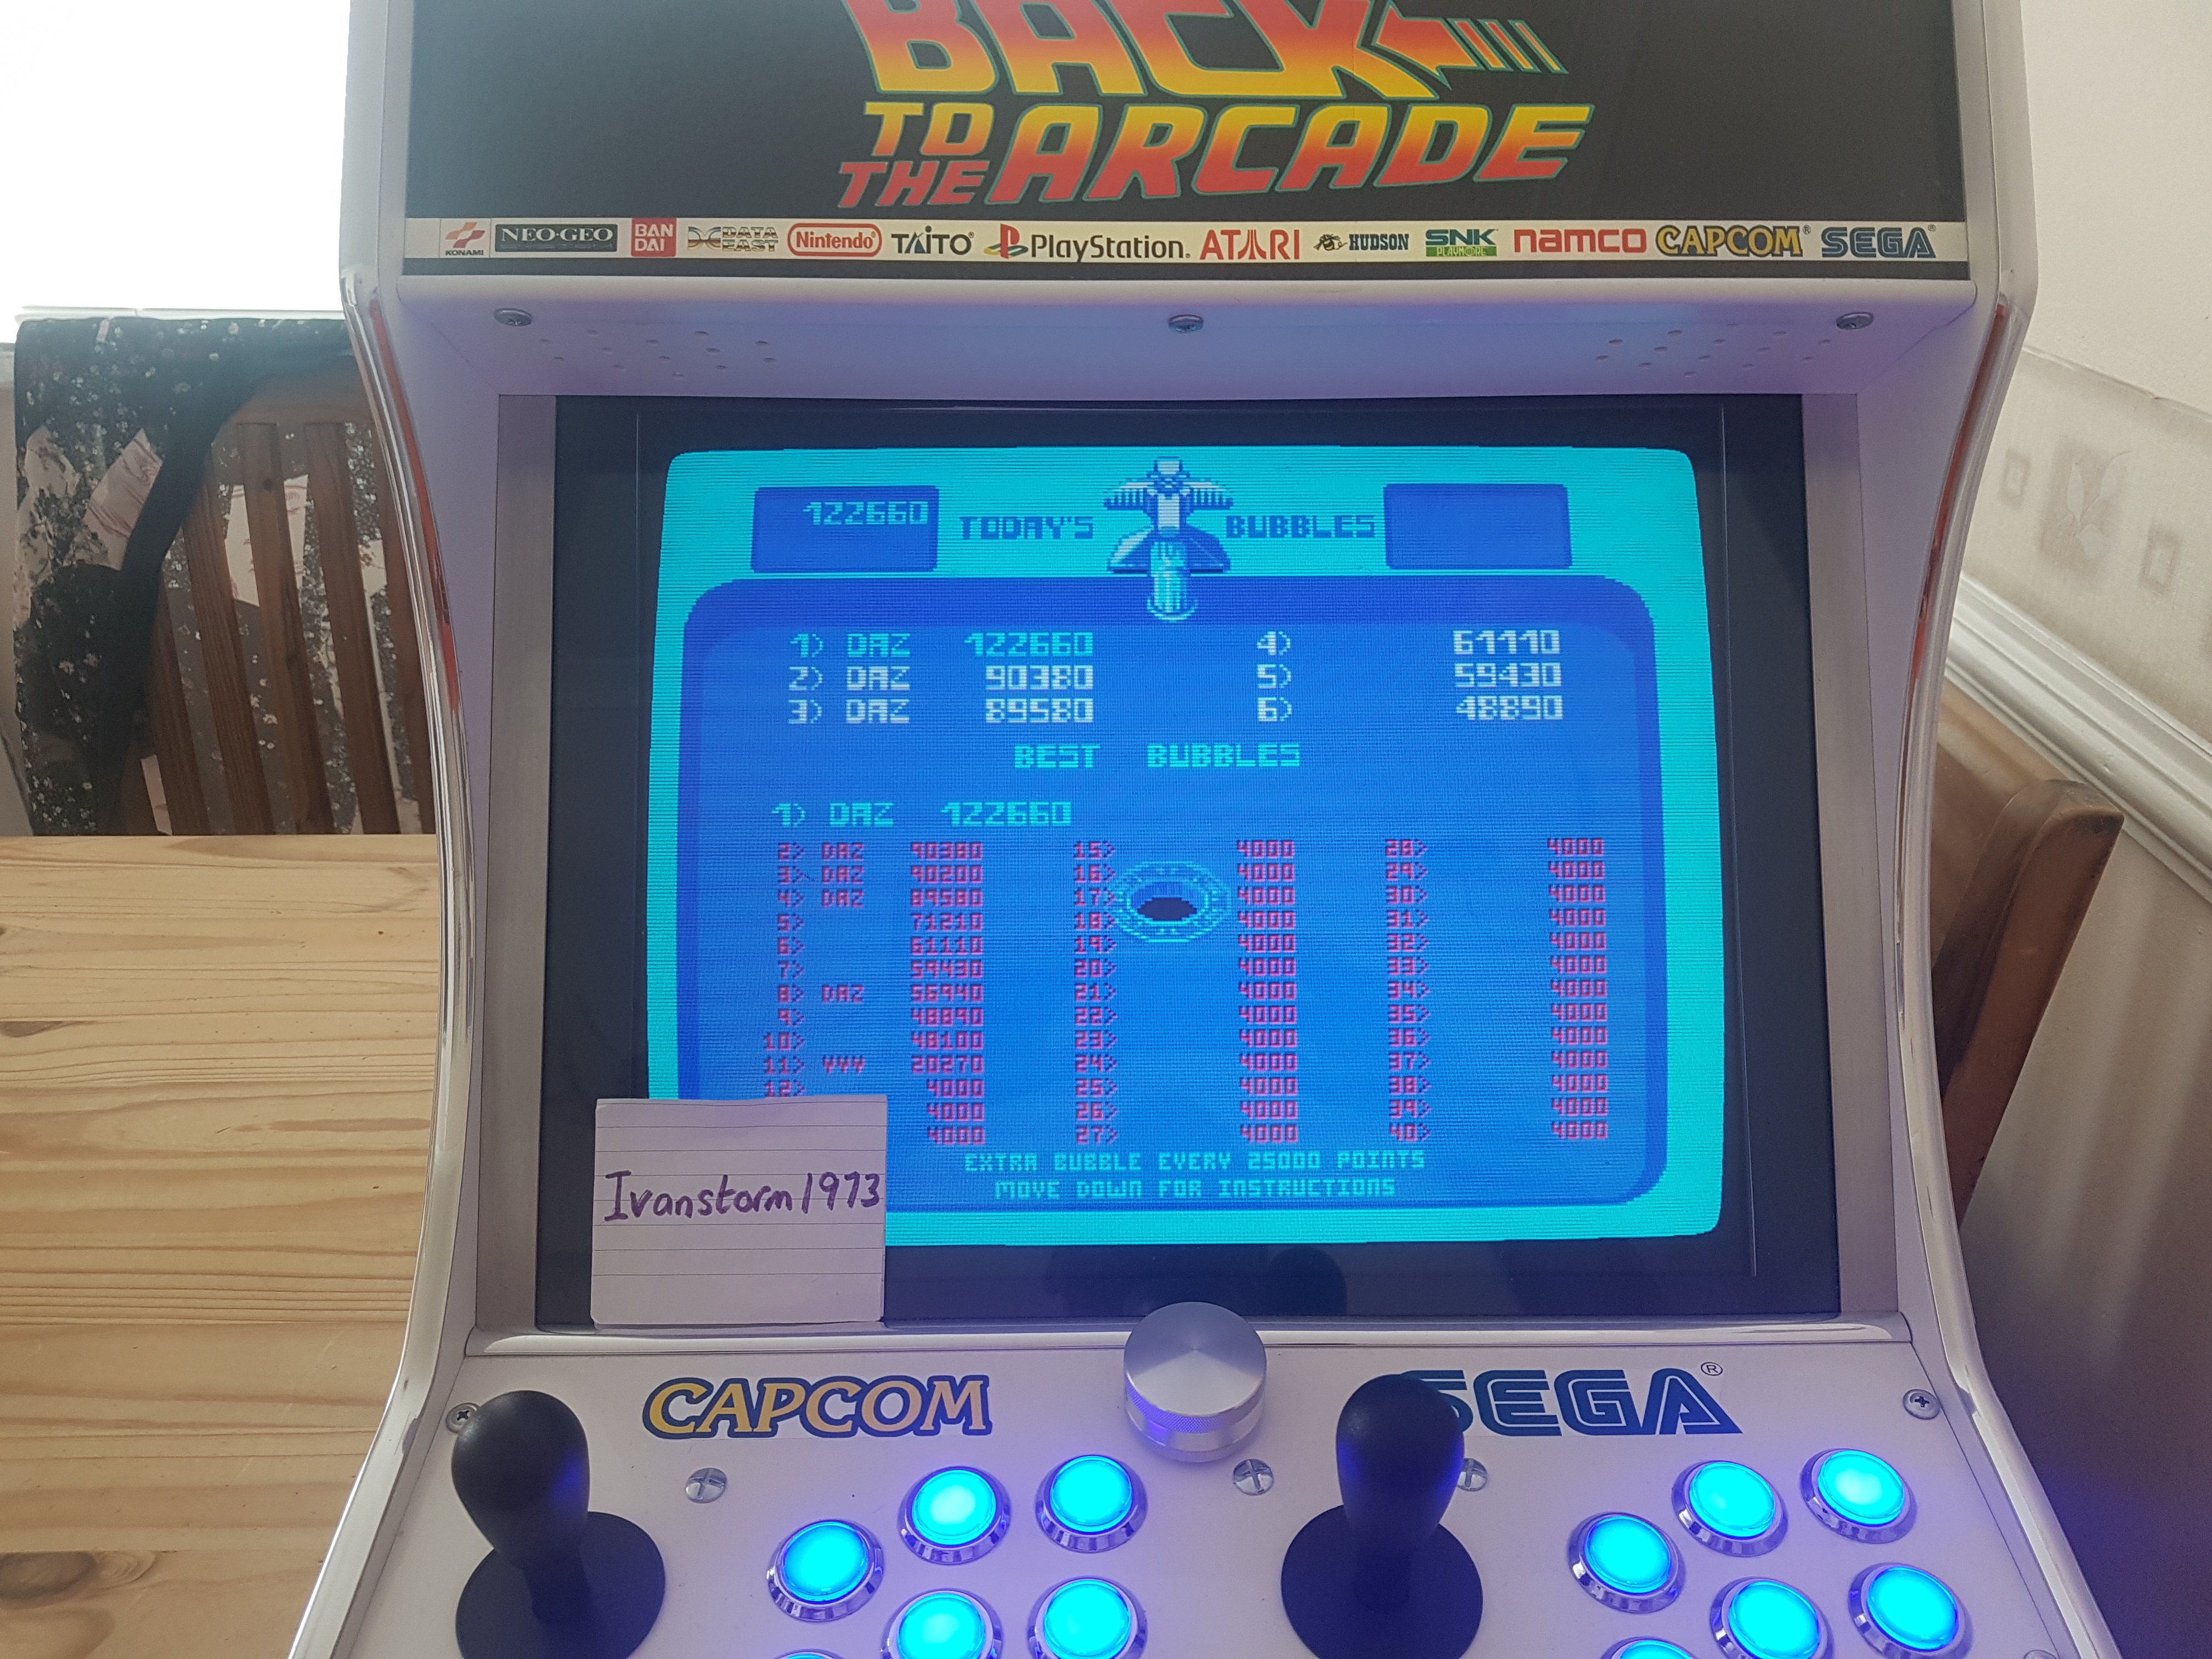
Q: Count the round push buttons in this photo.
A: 12